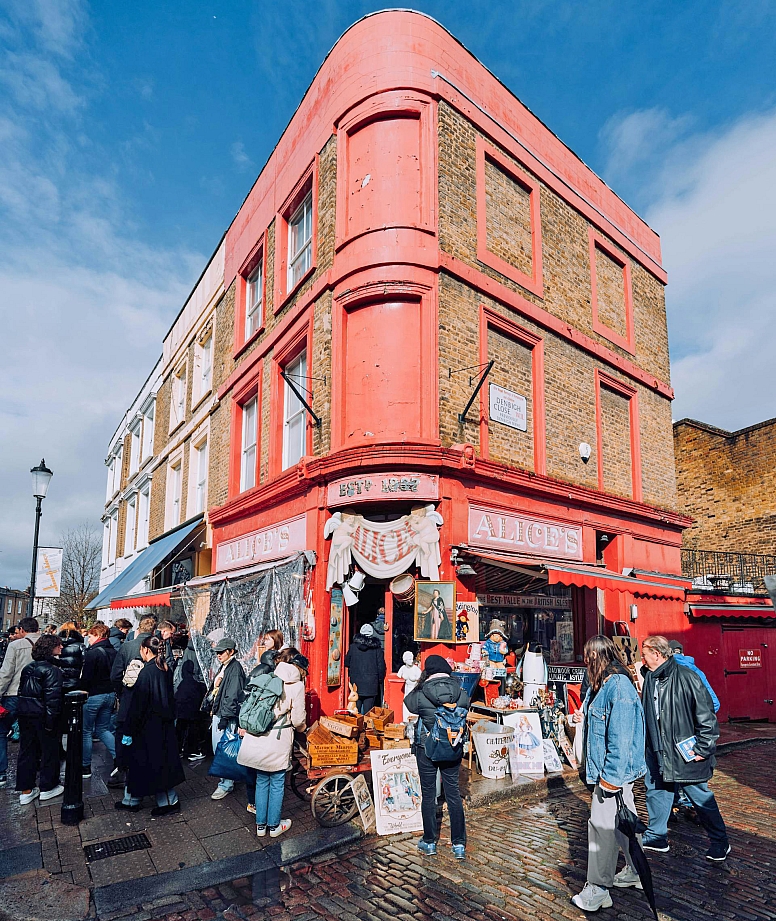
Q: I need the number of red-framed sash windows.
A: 4